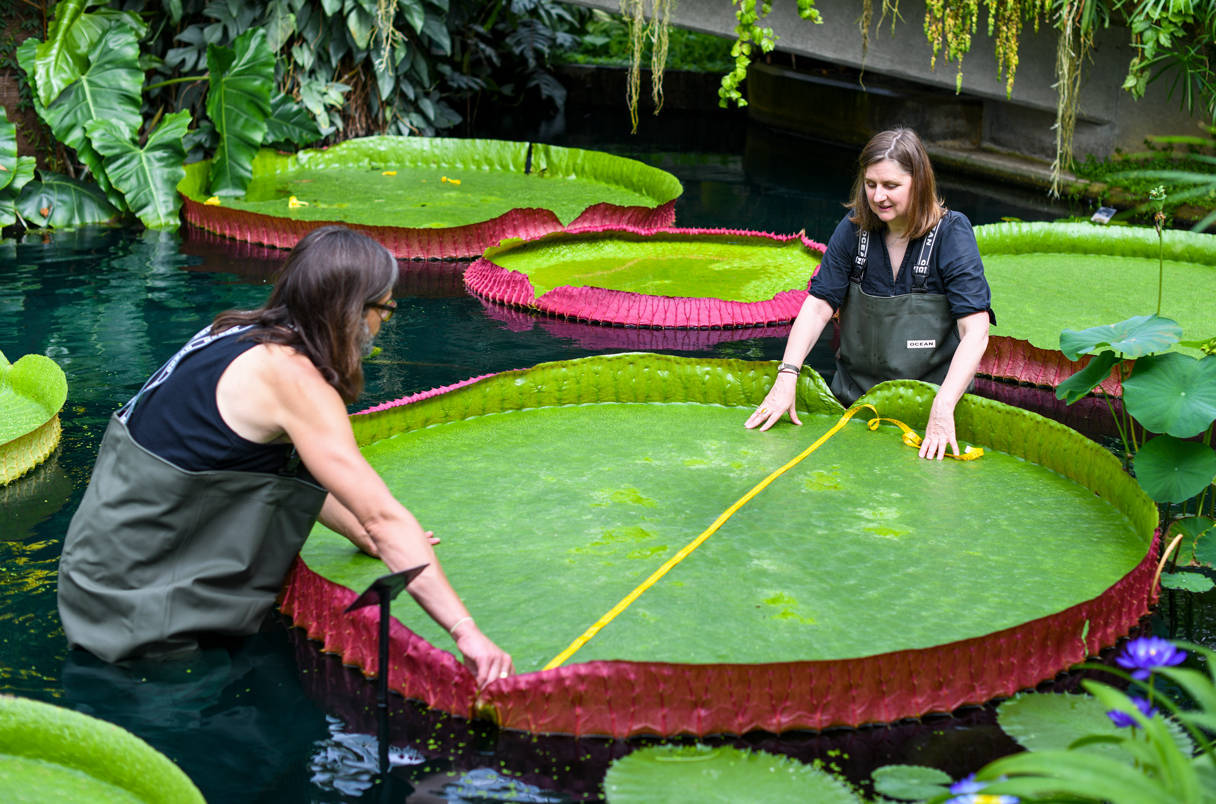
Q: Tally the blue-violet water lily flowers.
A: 3